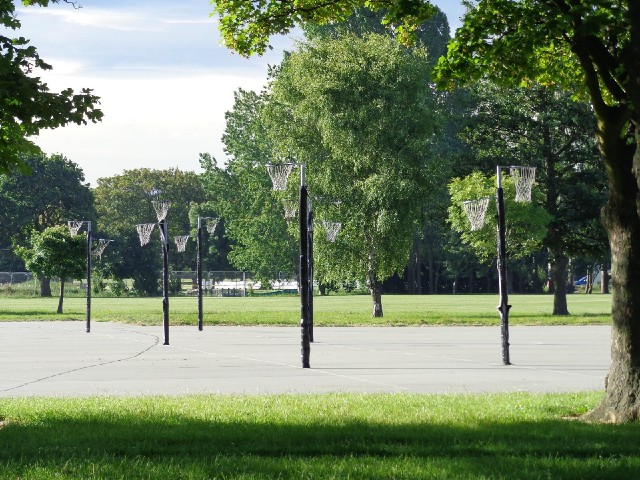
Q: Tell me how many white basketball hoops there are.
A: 11